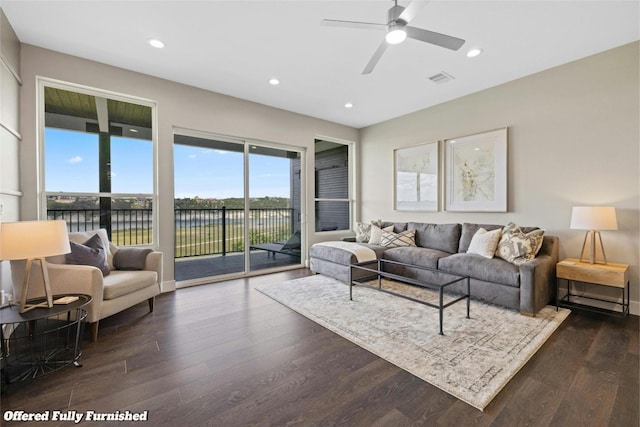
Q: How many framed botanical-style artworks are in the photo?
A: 2